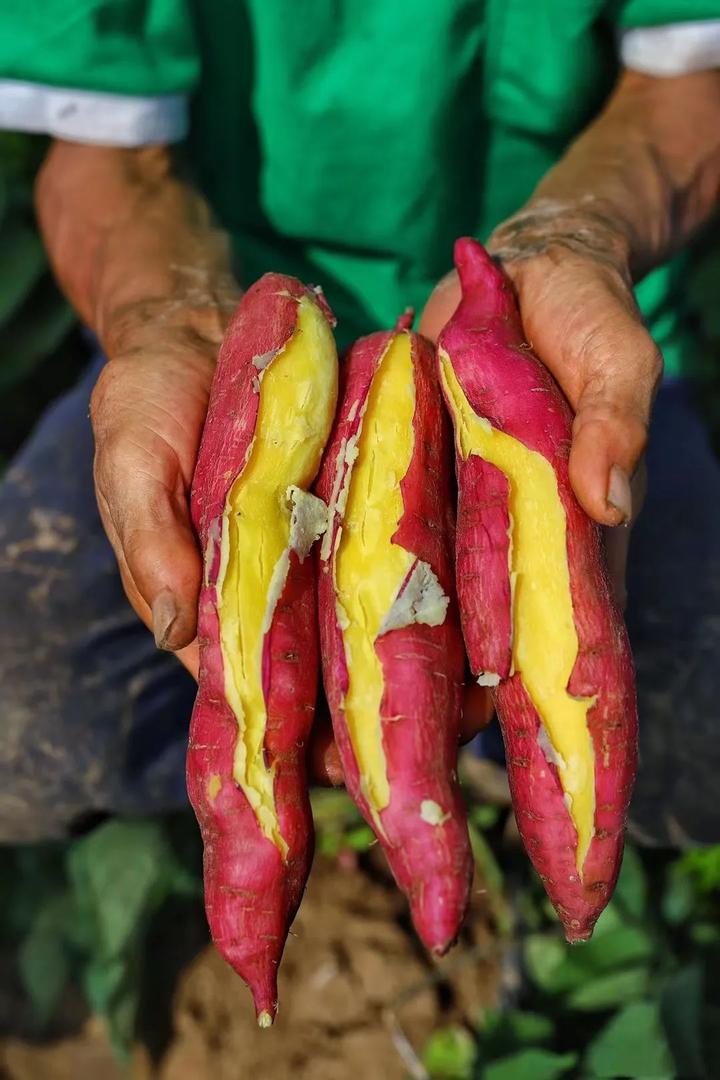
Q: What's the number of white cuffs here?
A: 2